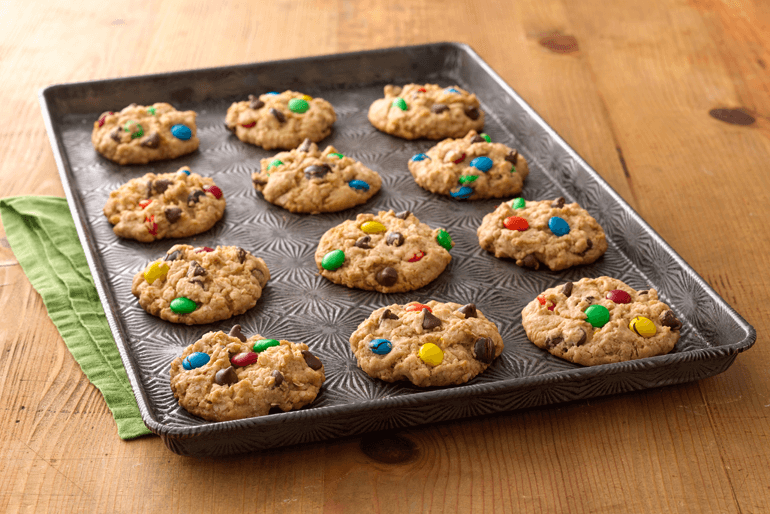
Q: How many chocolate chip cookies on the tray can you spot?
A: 12